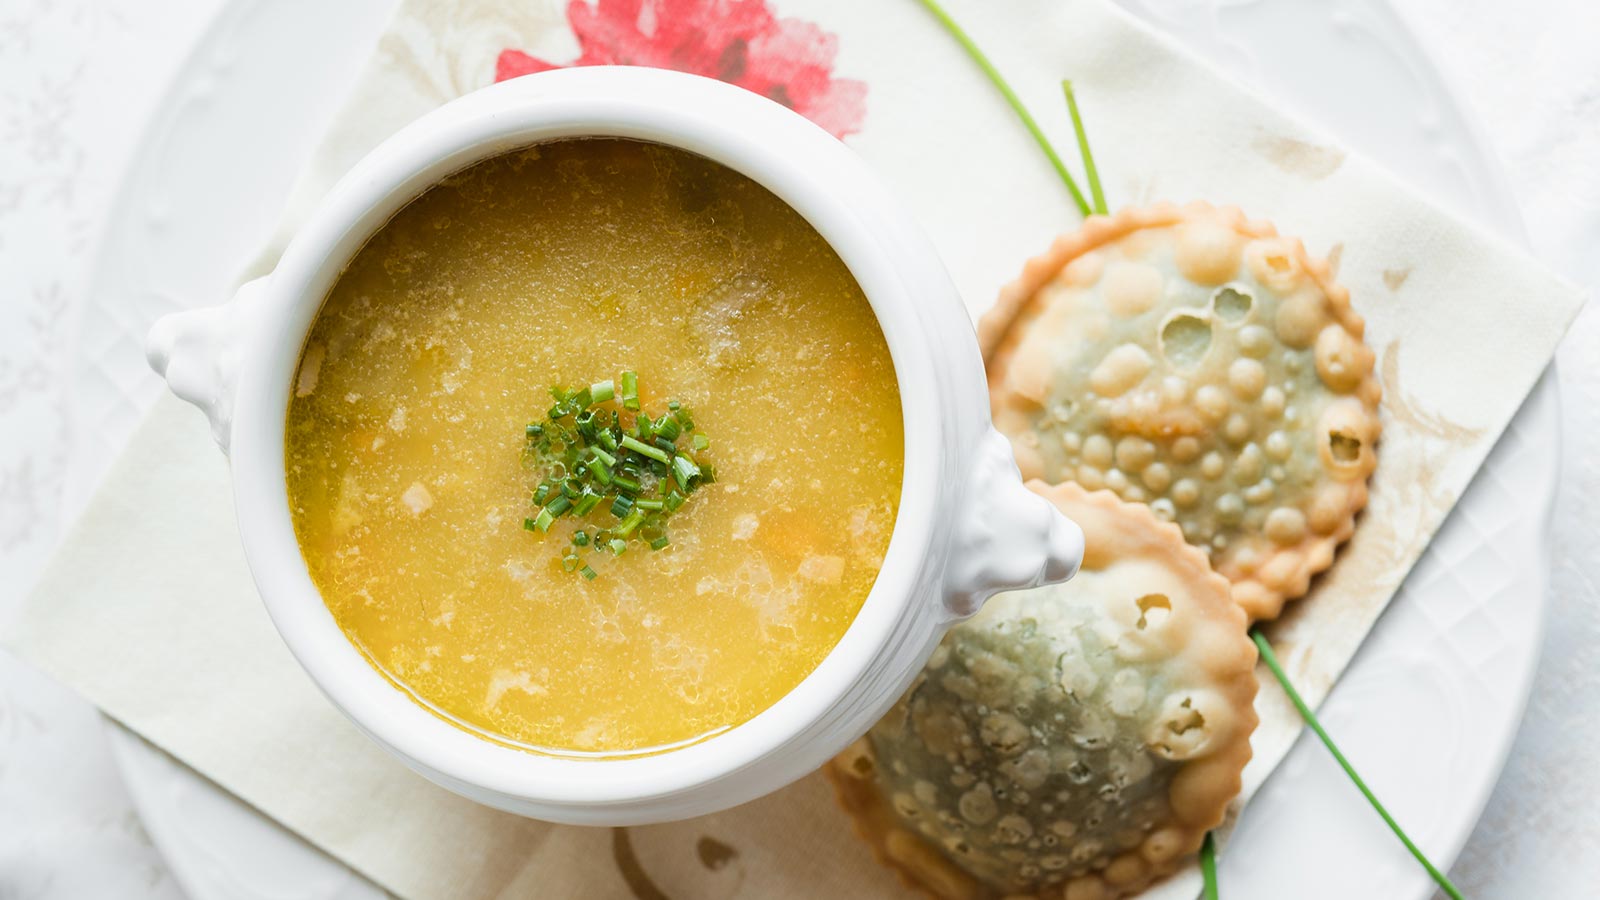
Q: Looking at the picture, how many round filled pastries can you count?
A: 2